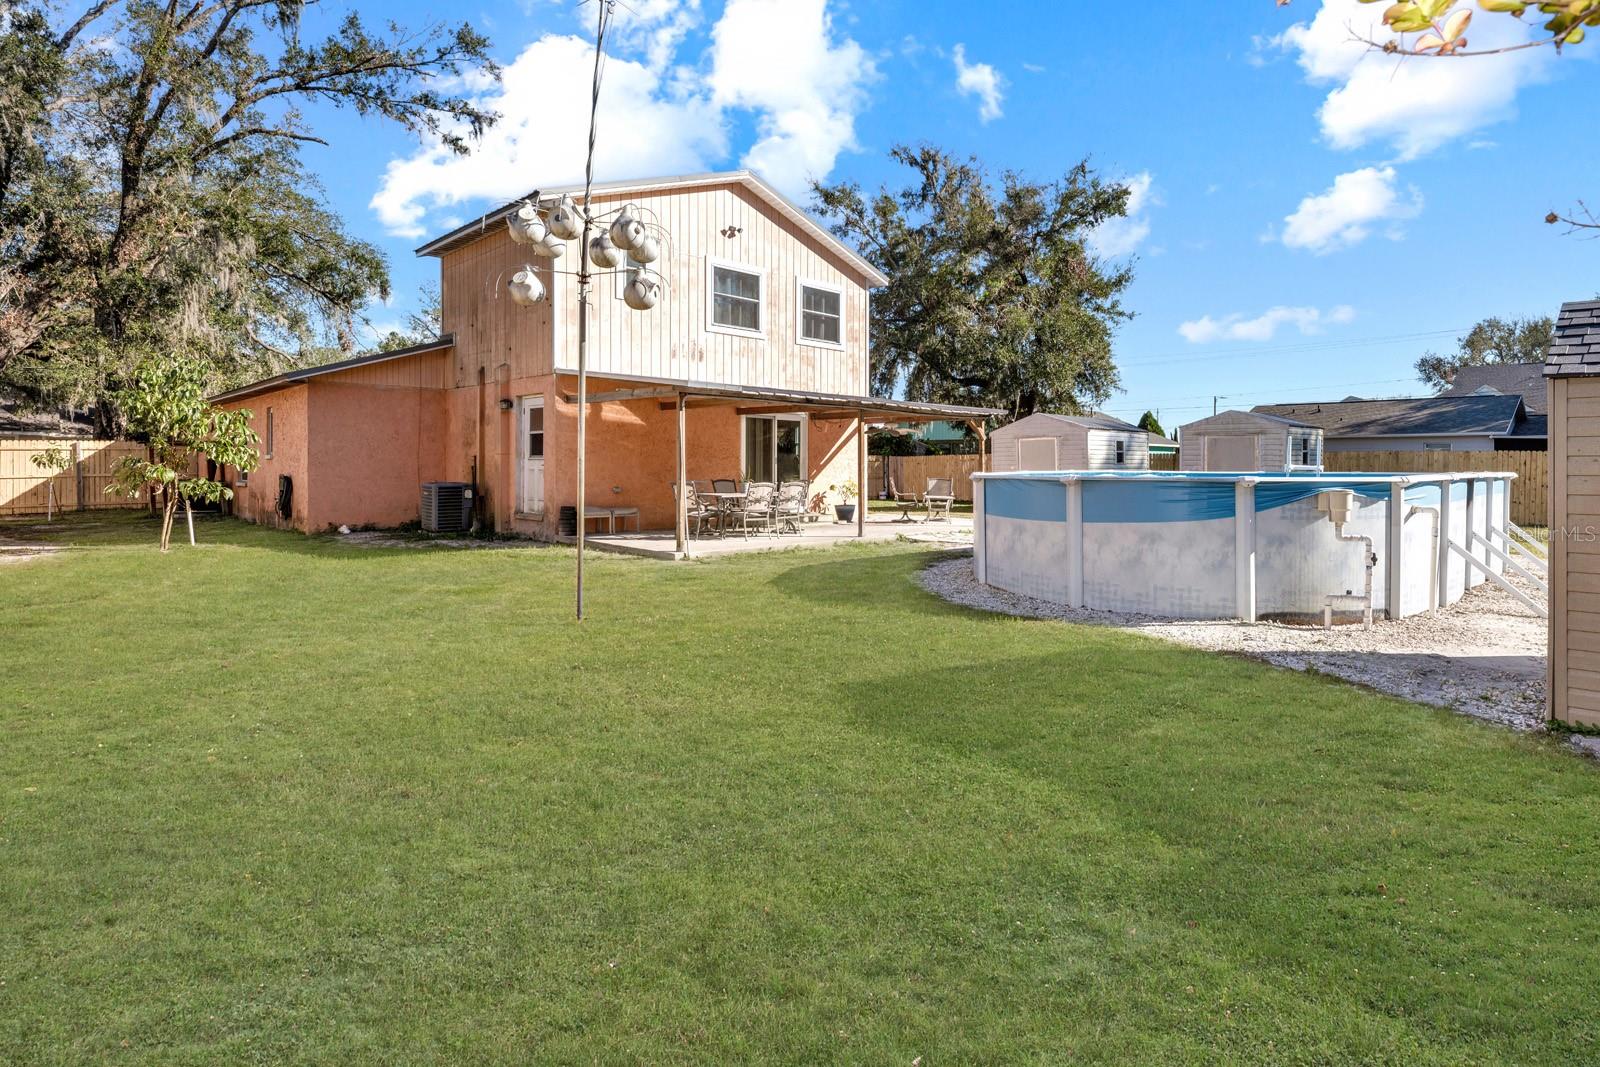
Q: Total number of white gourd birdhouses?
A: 8